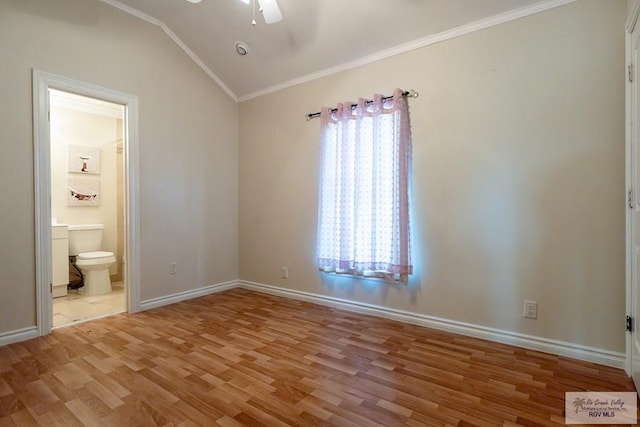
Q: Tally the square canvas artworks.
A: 2